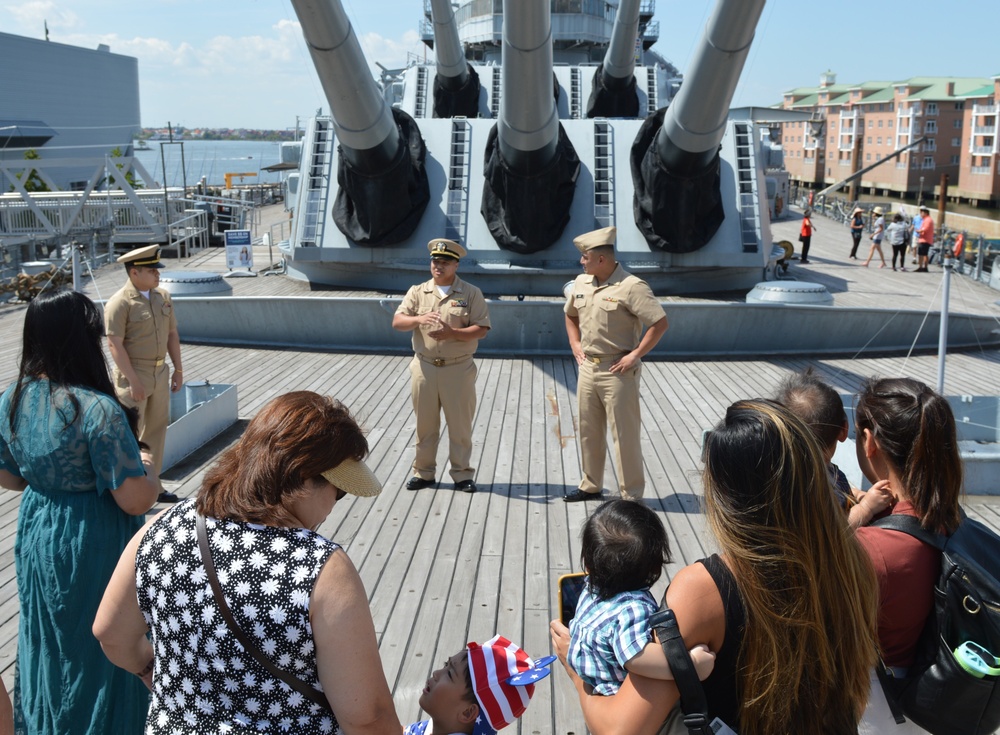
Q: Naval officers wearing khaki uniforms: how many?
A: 3